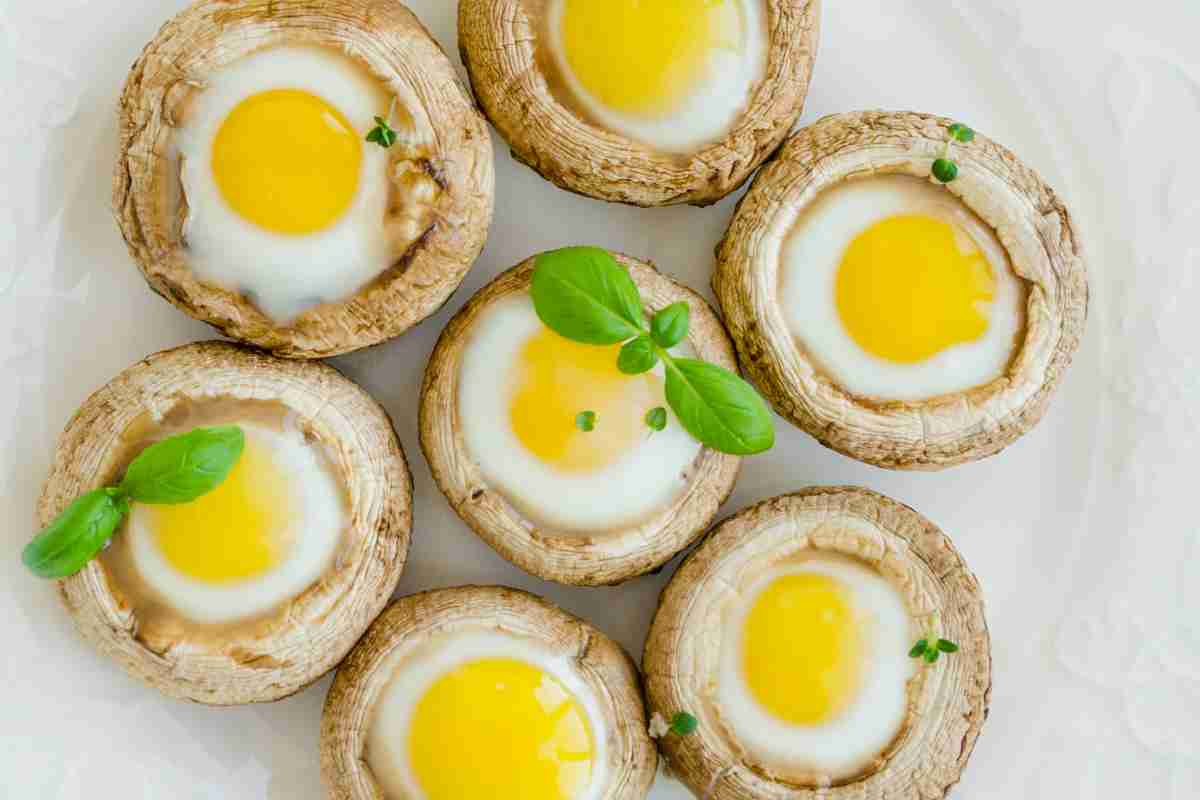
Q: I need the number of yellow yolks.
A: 7